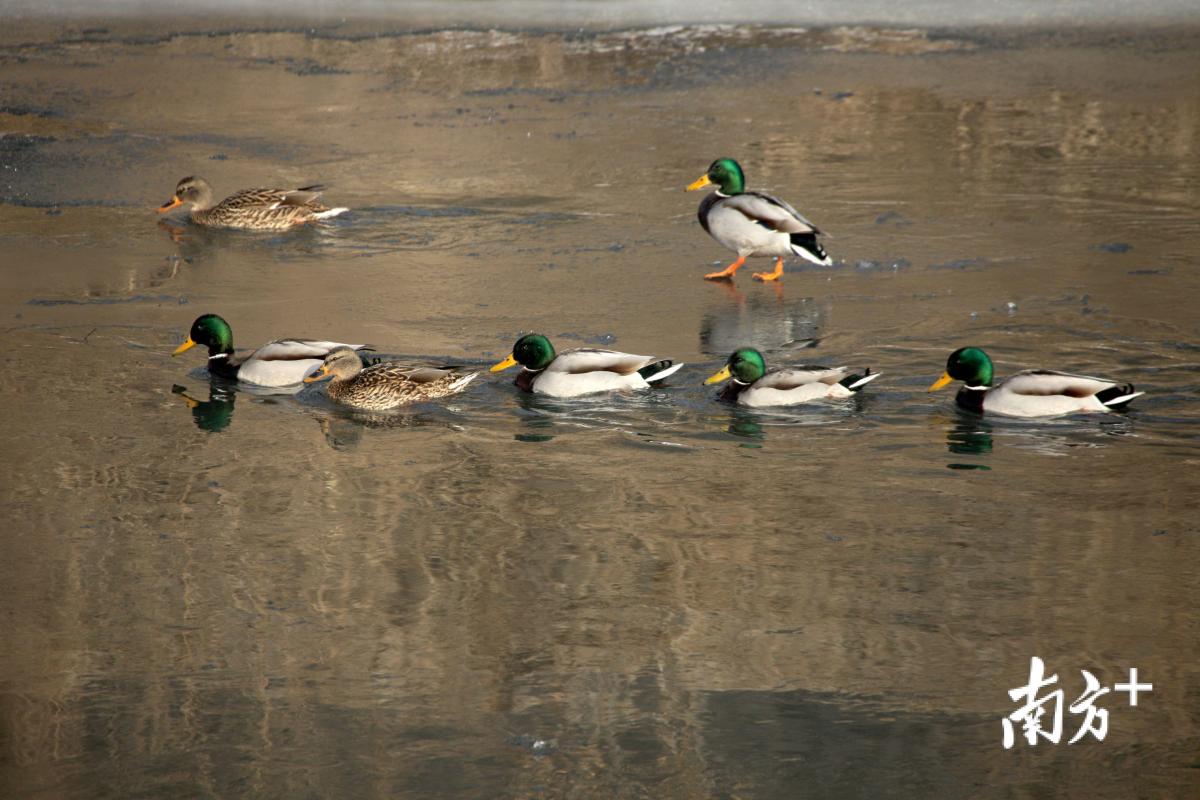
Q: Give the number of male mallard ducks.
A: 5